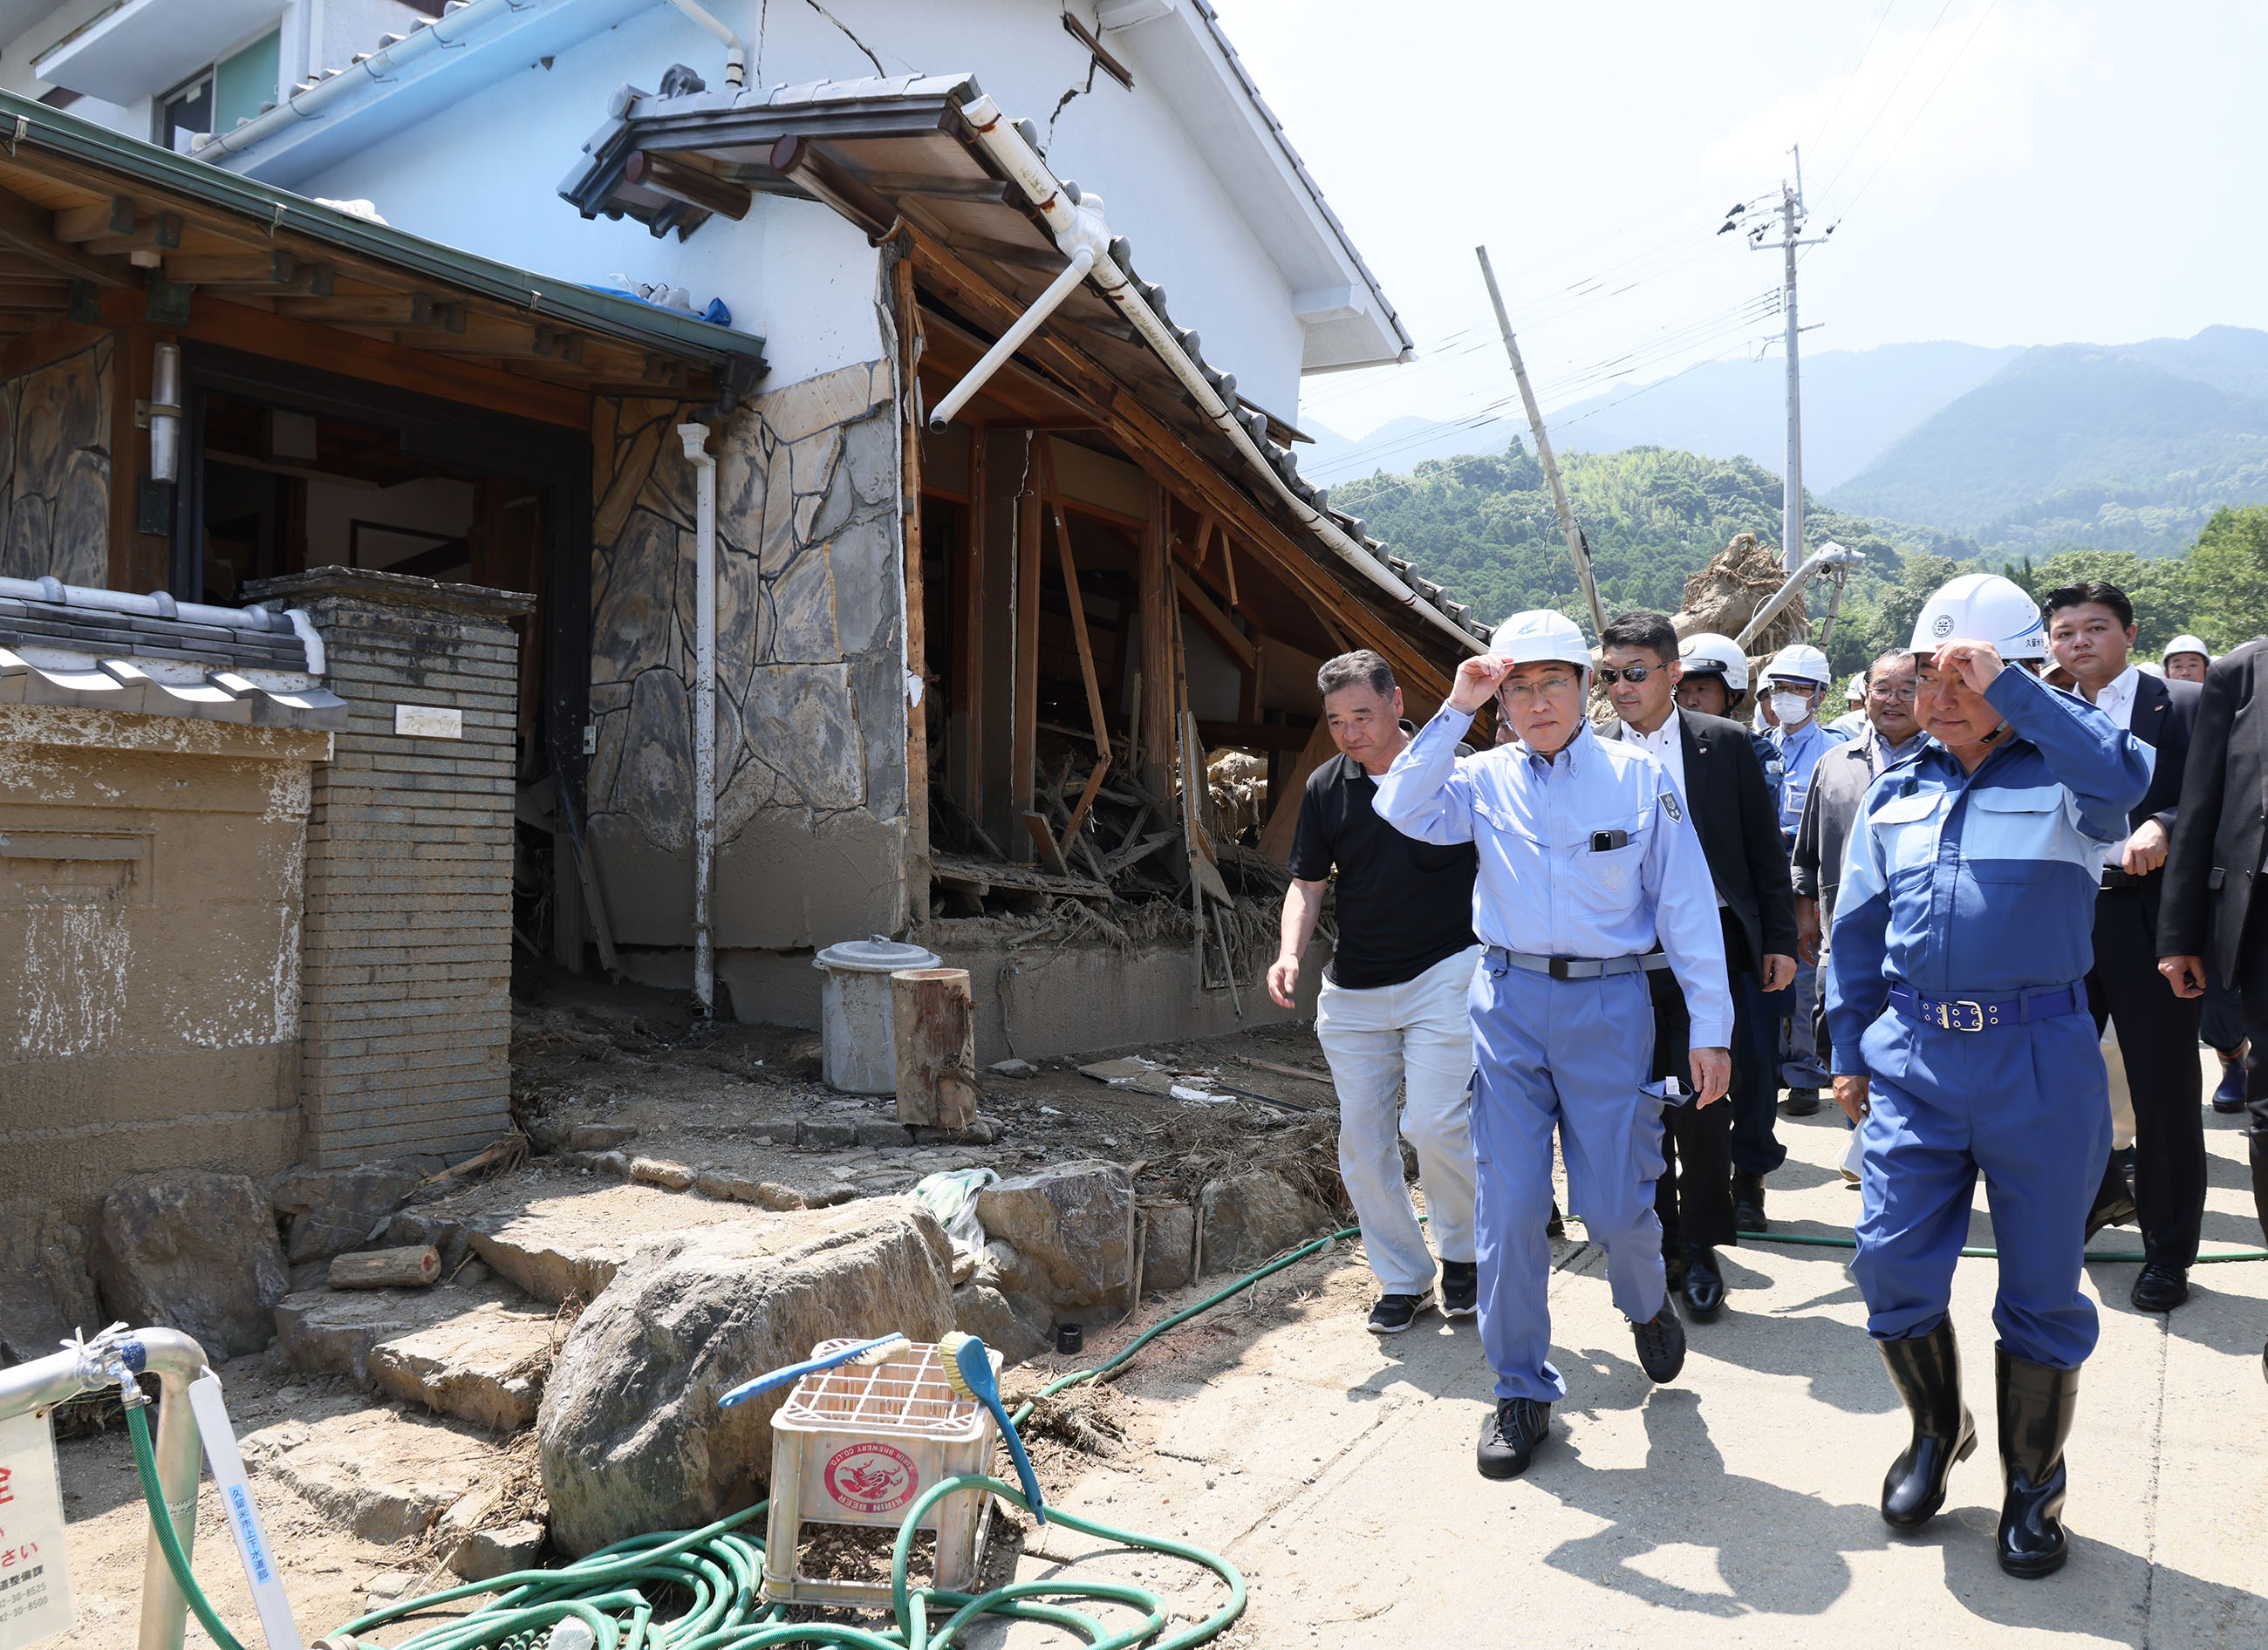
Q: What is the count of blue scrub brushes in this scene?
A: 2